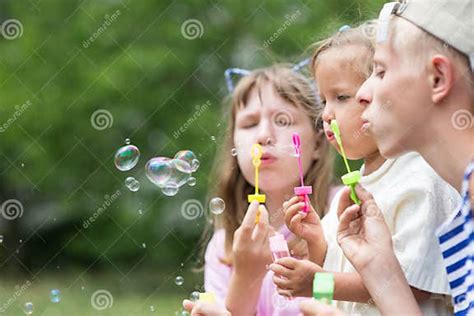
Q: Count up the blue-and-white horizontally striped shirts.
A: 1